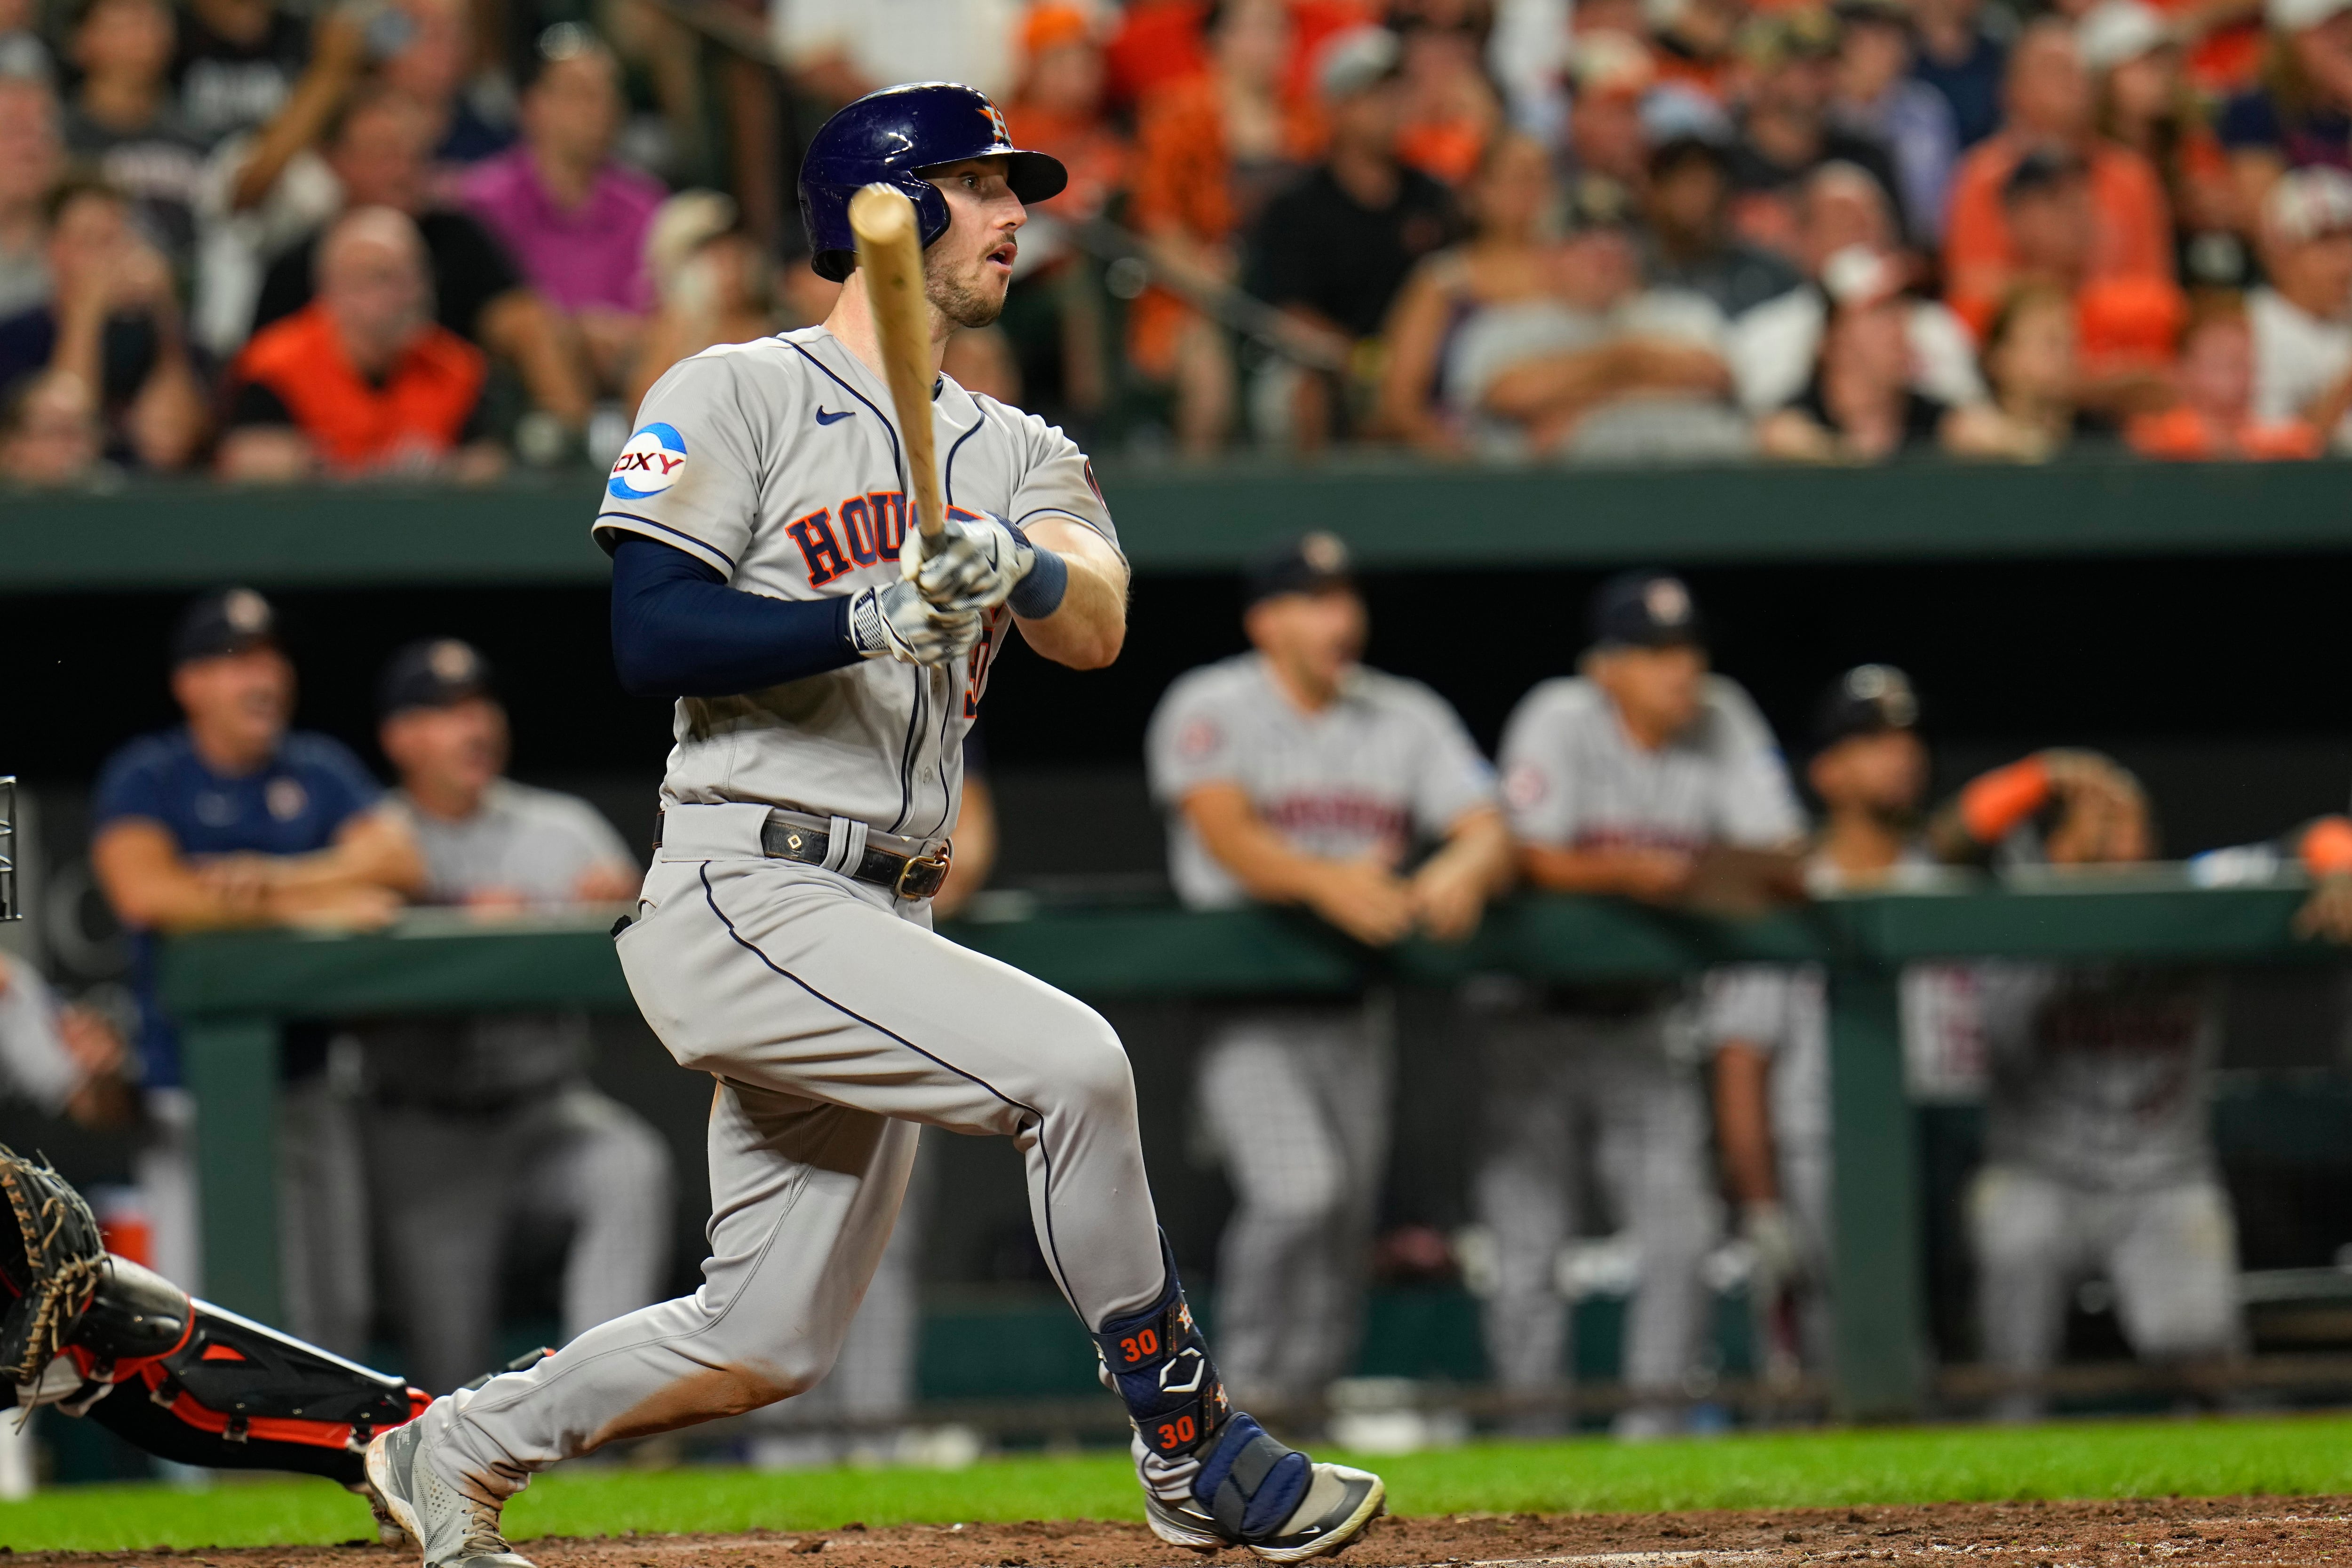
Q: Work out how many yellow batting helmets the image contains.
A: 0